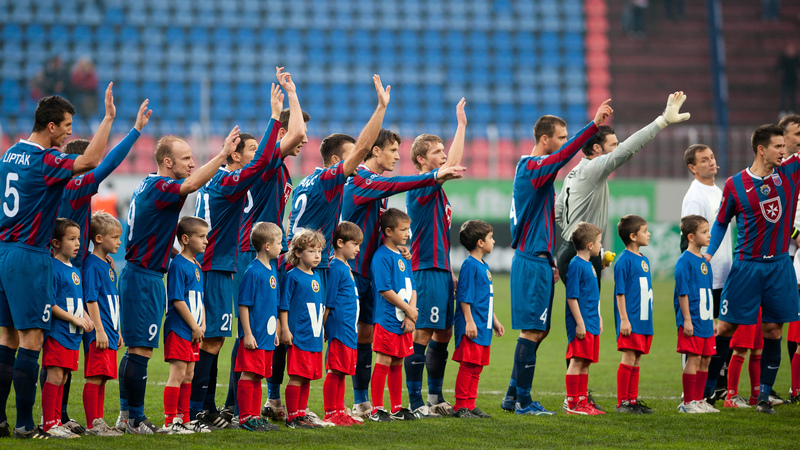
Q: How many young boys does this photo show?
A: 11